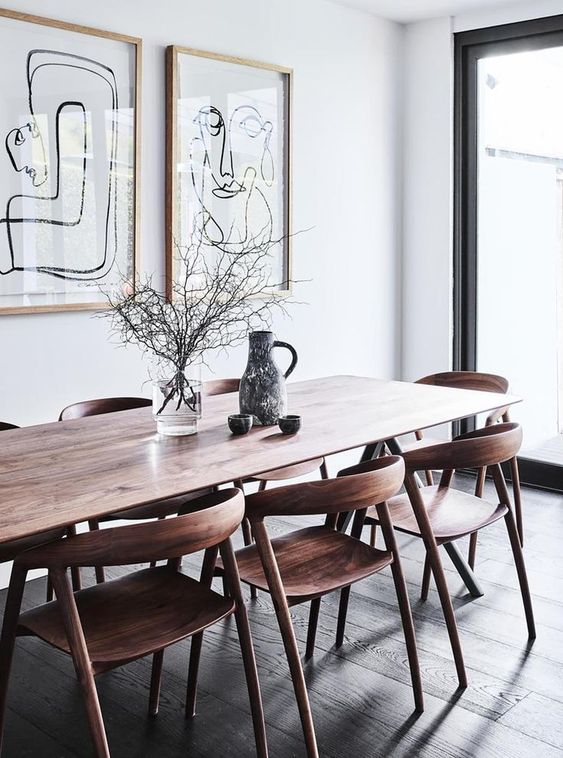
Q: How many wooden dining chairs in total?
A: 7